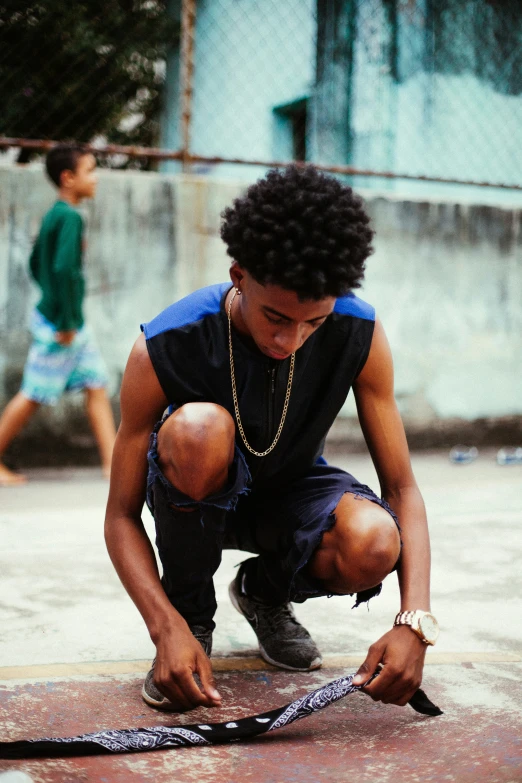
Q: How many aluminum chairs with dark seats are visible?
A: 0